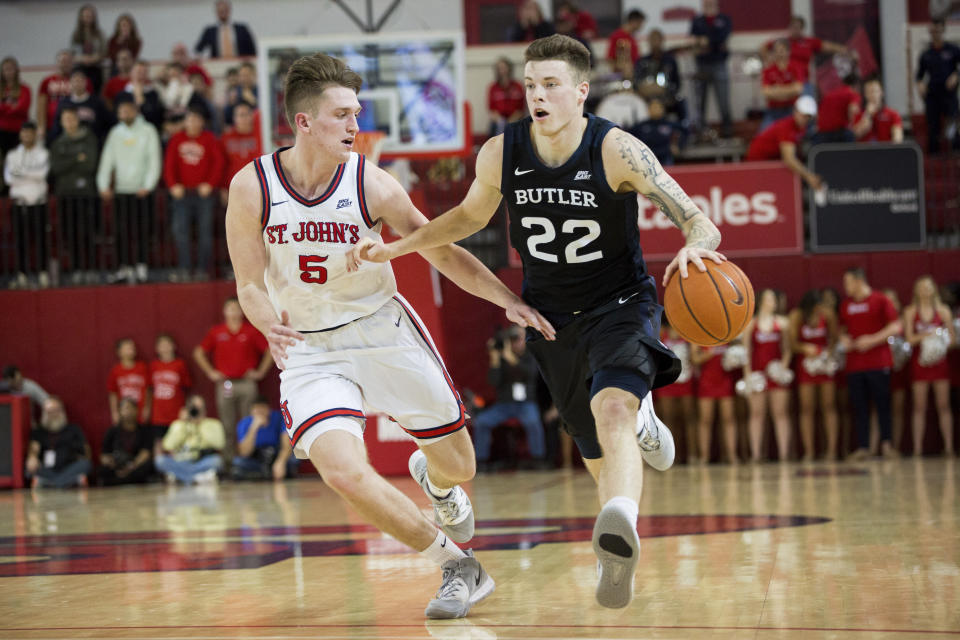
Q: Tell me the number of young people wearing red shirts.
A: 2